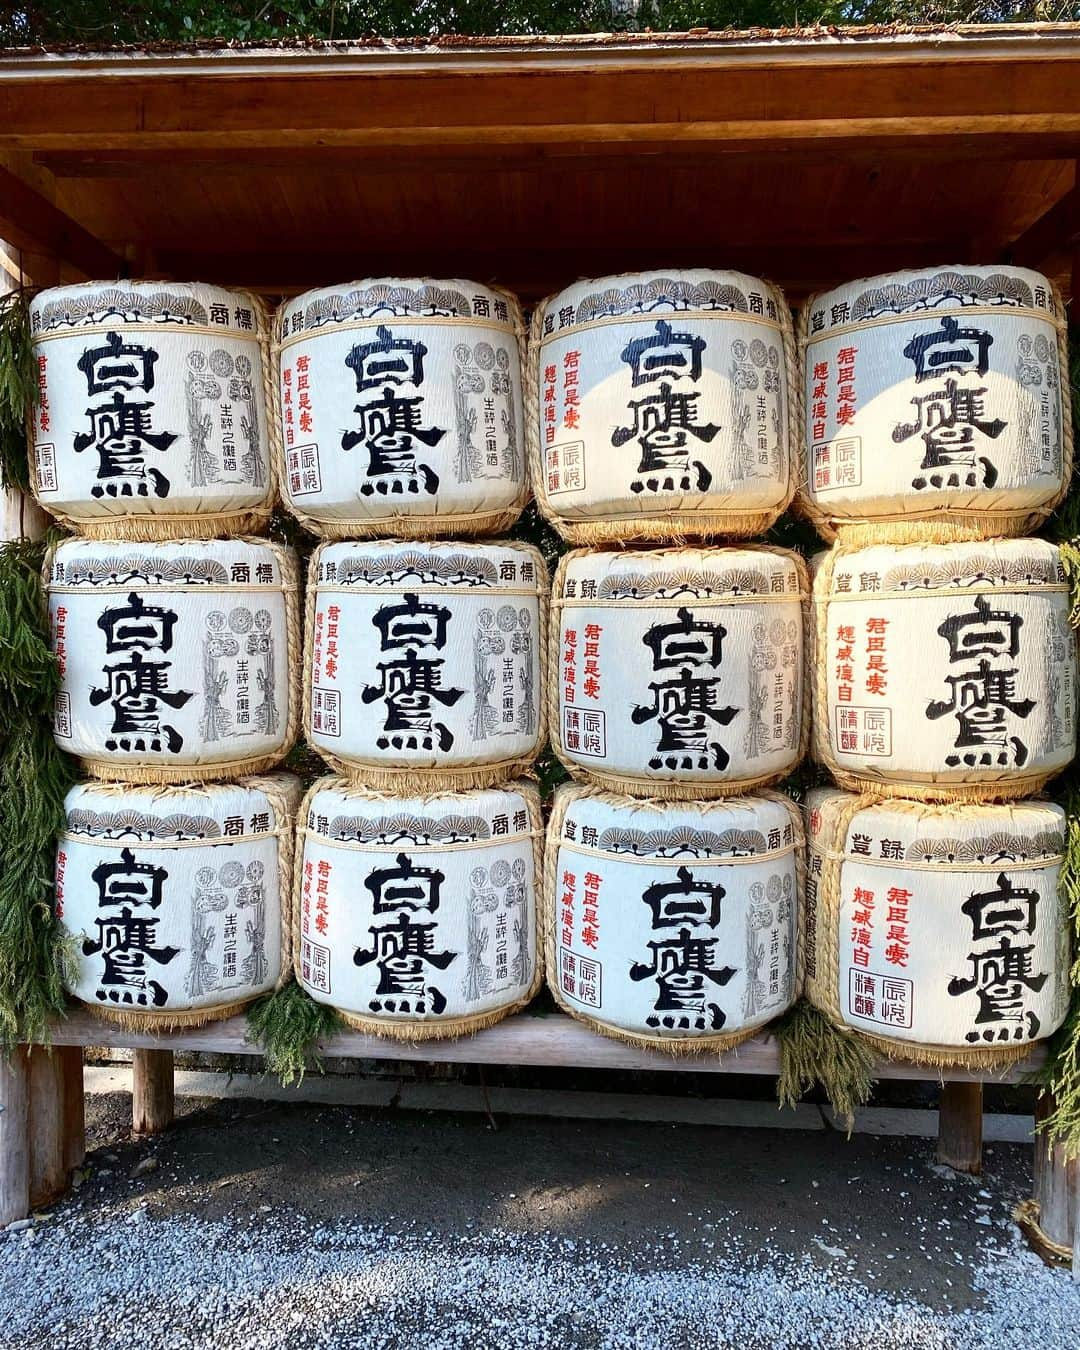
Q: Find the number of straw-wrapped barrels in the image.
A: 12